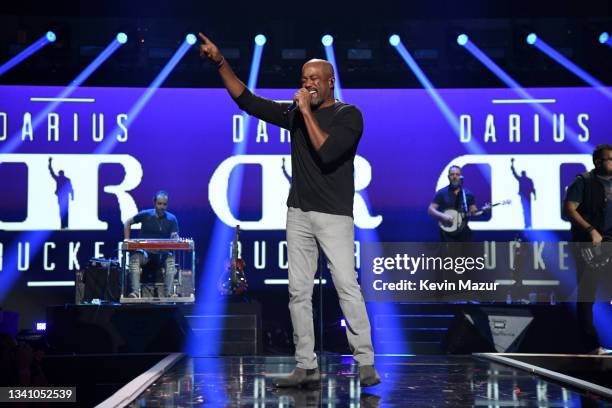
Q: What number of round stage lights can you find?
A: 9